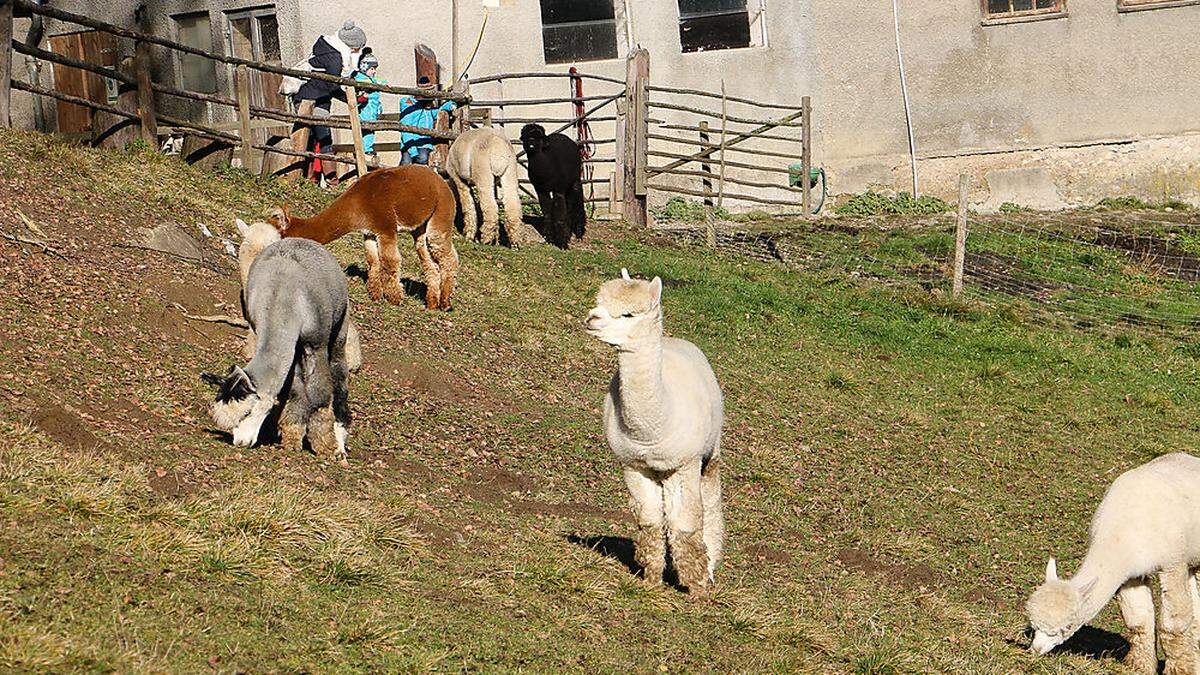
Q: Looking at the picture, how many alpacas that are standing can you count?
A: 7